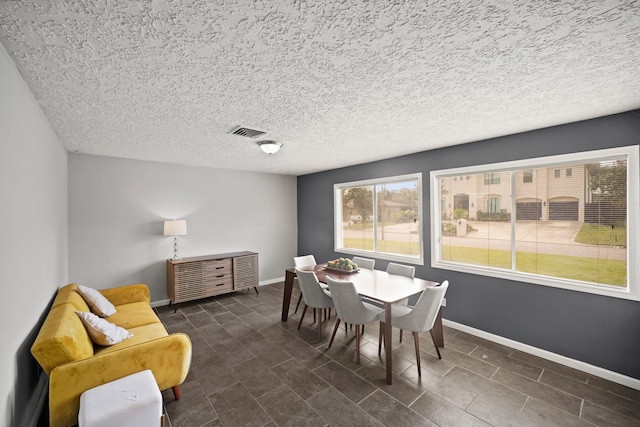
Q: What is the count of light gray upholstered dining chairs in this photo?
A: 6